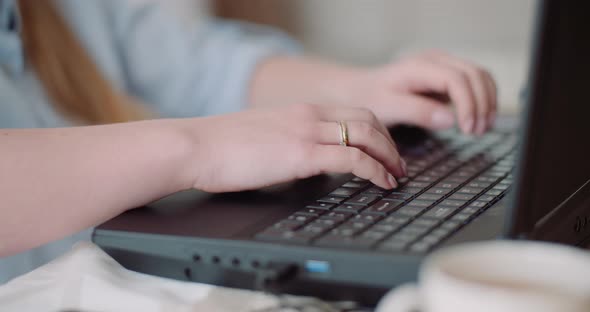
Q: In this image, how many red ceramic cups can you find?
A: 0